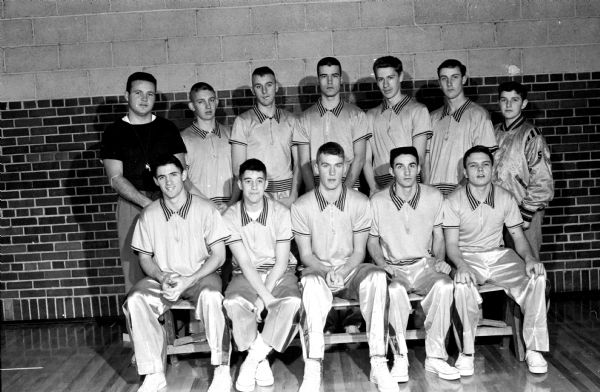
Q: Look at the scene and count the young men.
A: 12